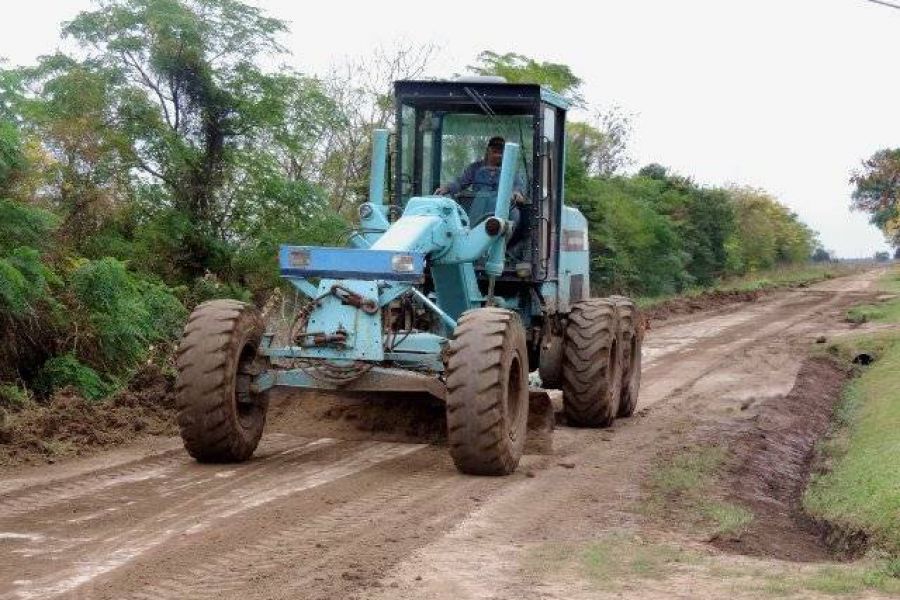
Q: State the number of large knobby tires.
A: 4